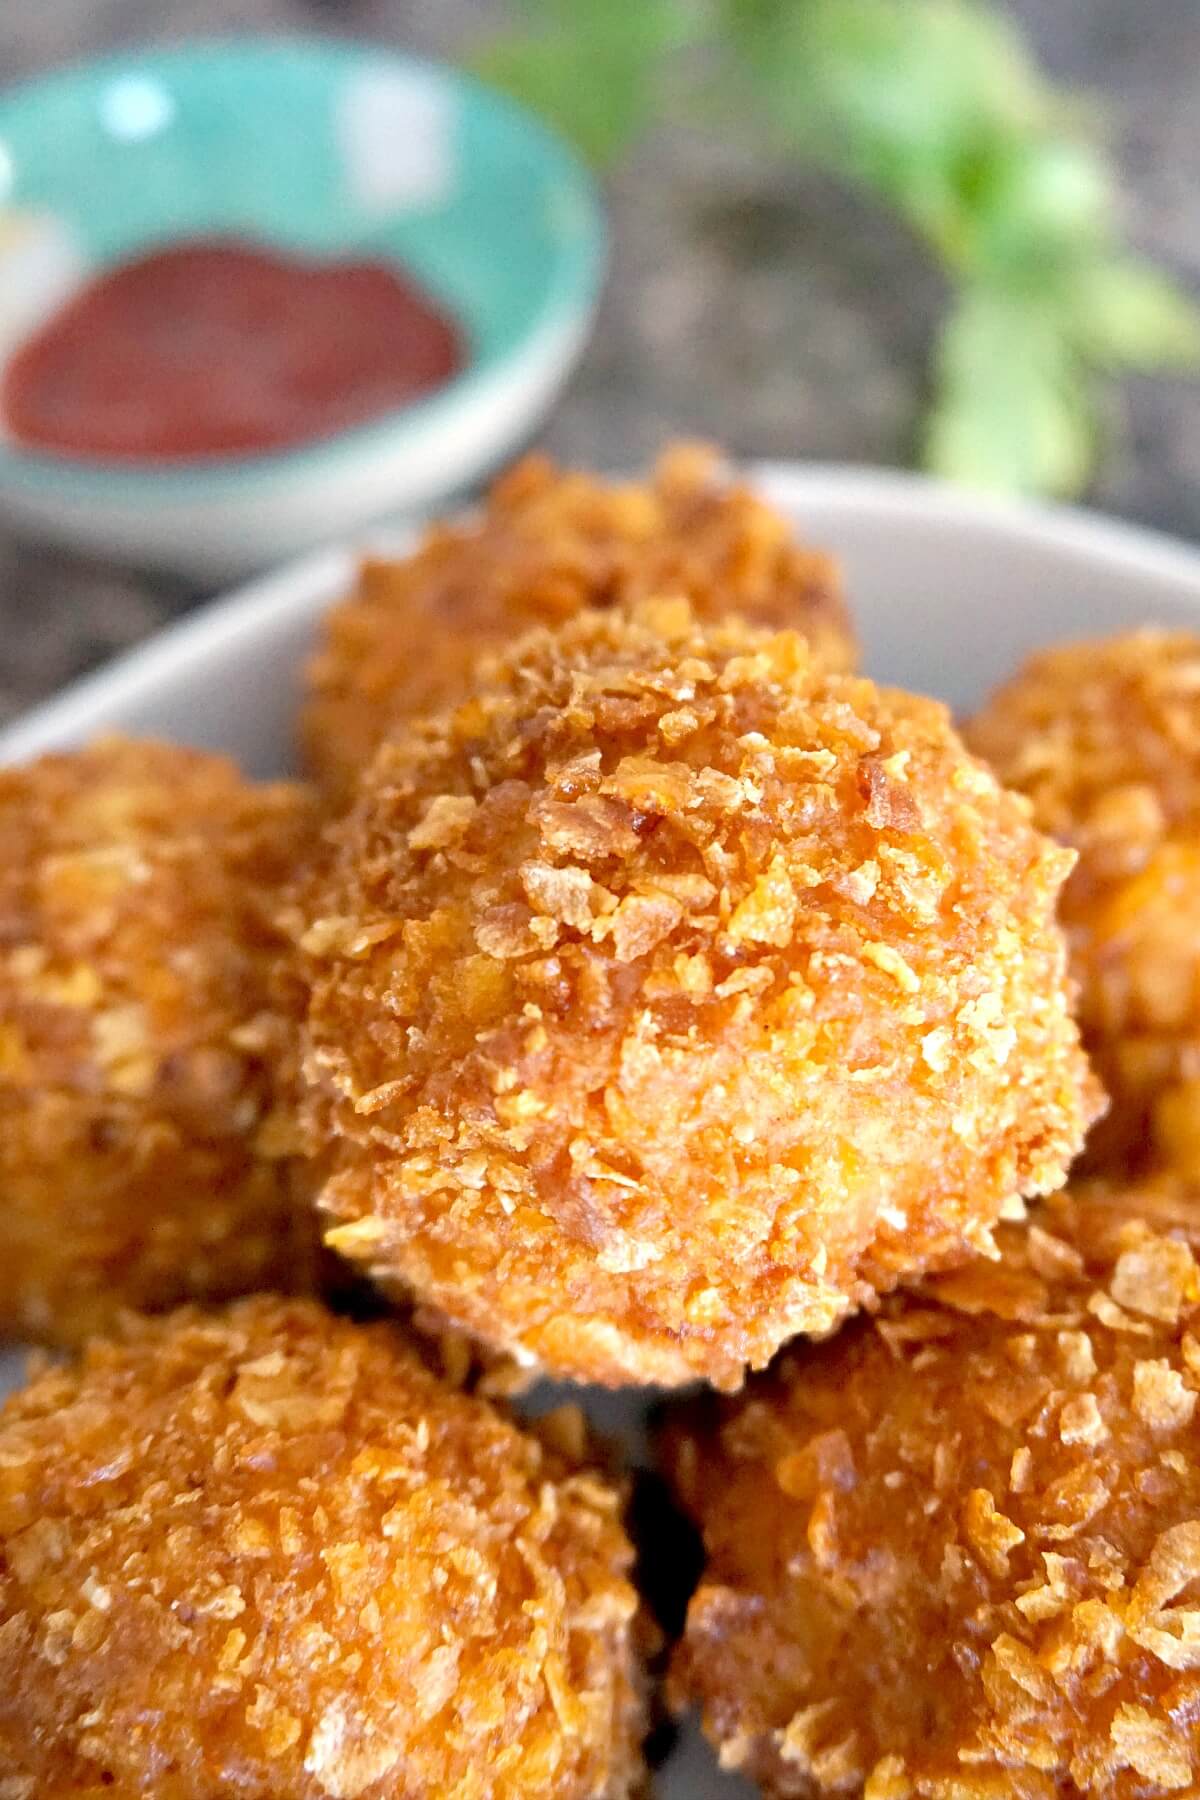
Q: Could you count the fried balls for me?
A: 6